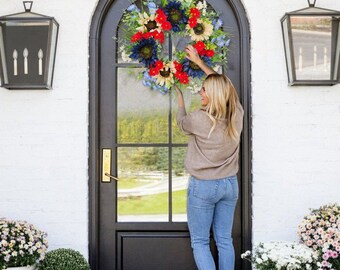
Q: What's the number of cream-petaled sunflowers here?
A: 3